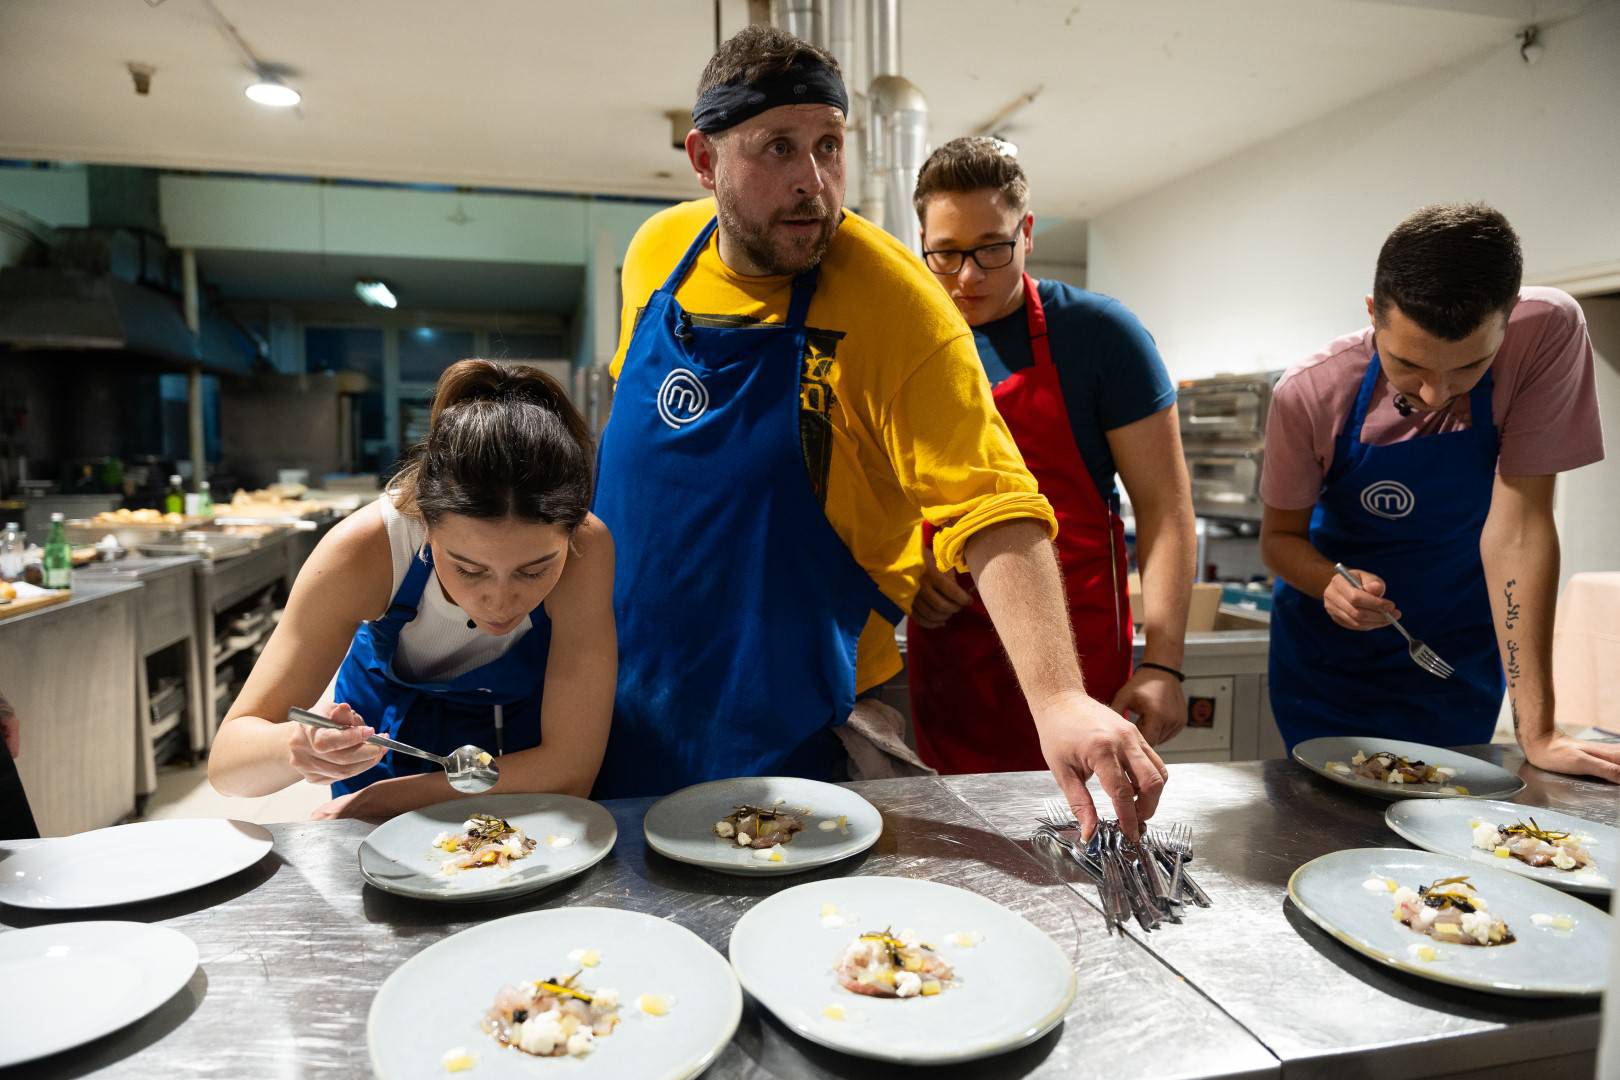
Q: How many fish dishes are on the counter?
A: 7